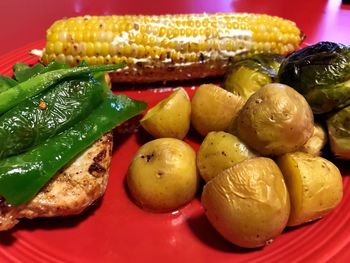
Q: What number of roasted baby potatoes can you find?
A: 8